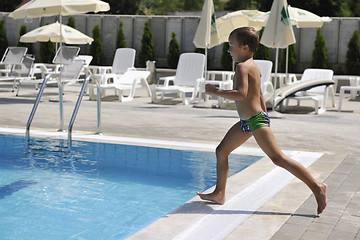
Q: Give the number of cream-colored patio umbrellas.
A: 6